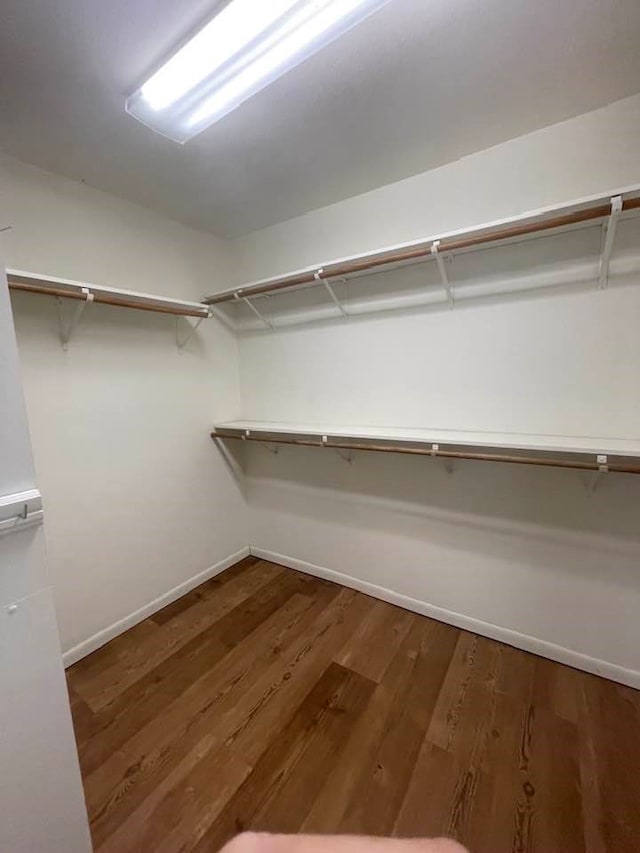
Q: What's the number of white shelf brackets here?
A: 10